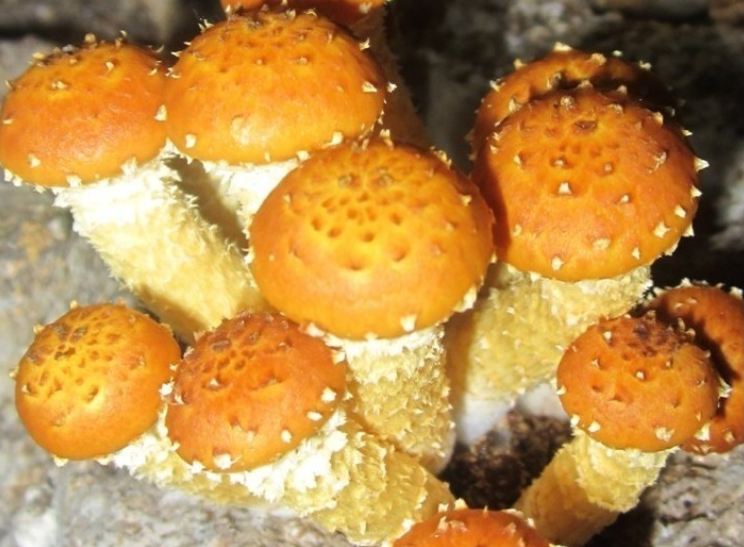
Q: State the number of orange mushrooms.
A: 11